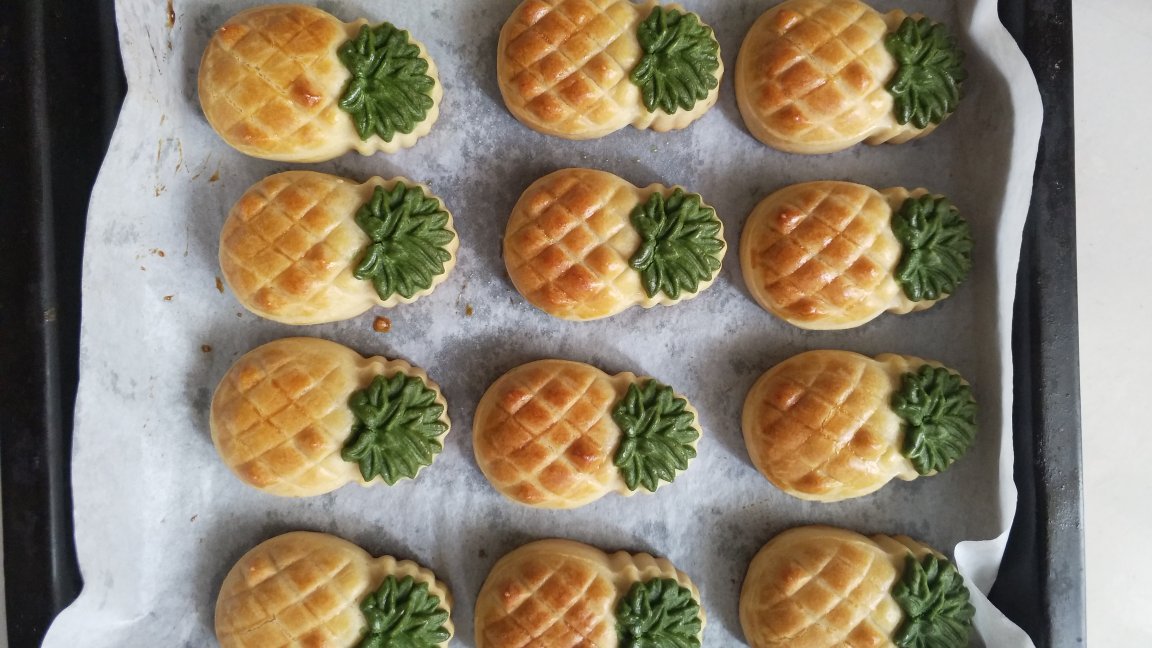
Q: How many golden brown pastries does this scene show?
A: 12